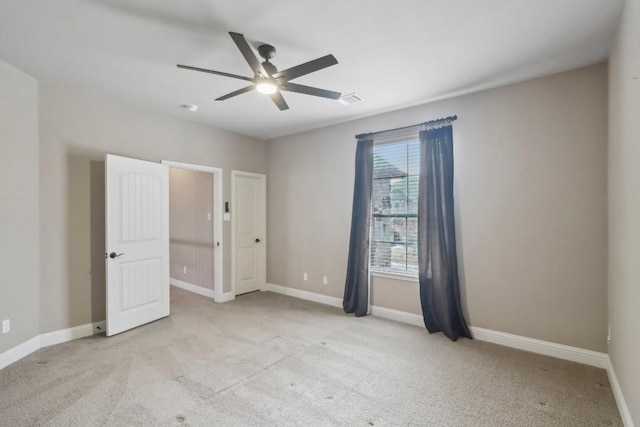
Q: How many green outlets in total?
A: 0